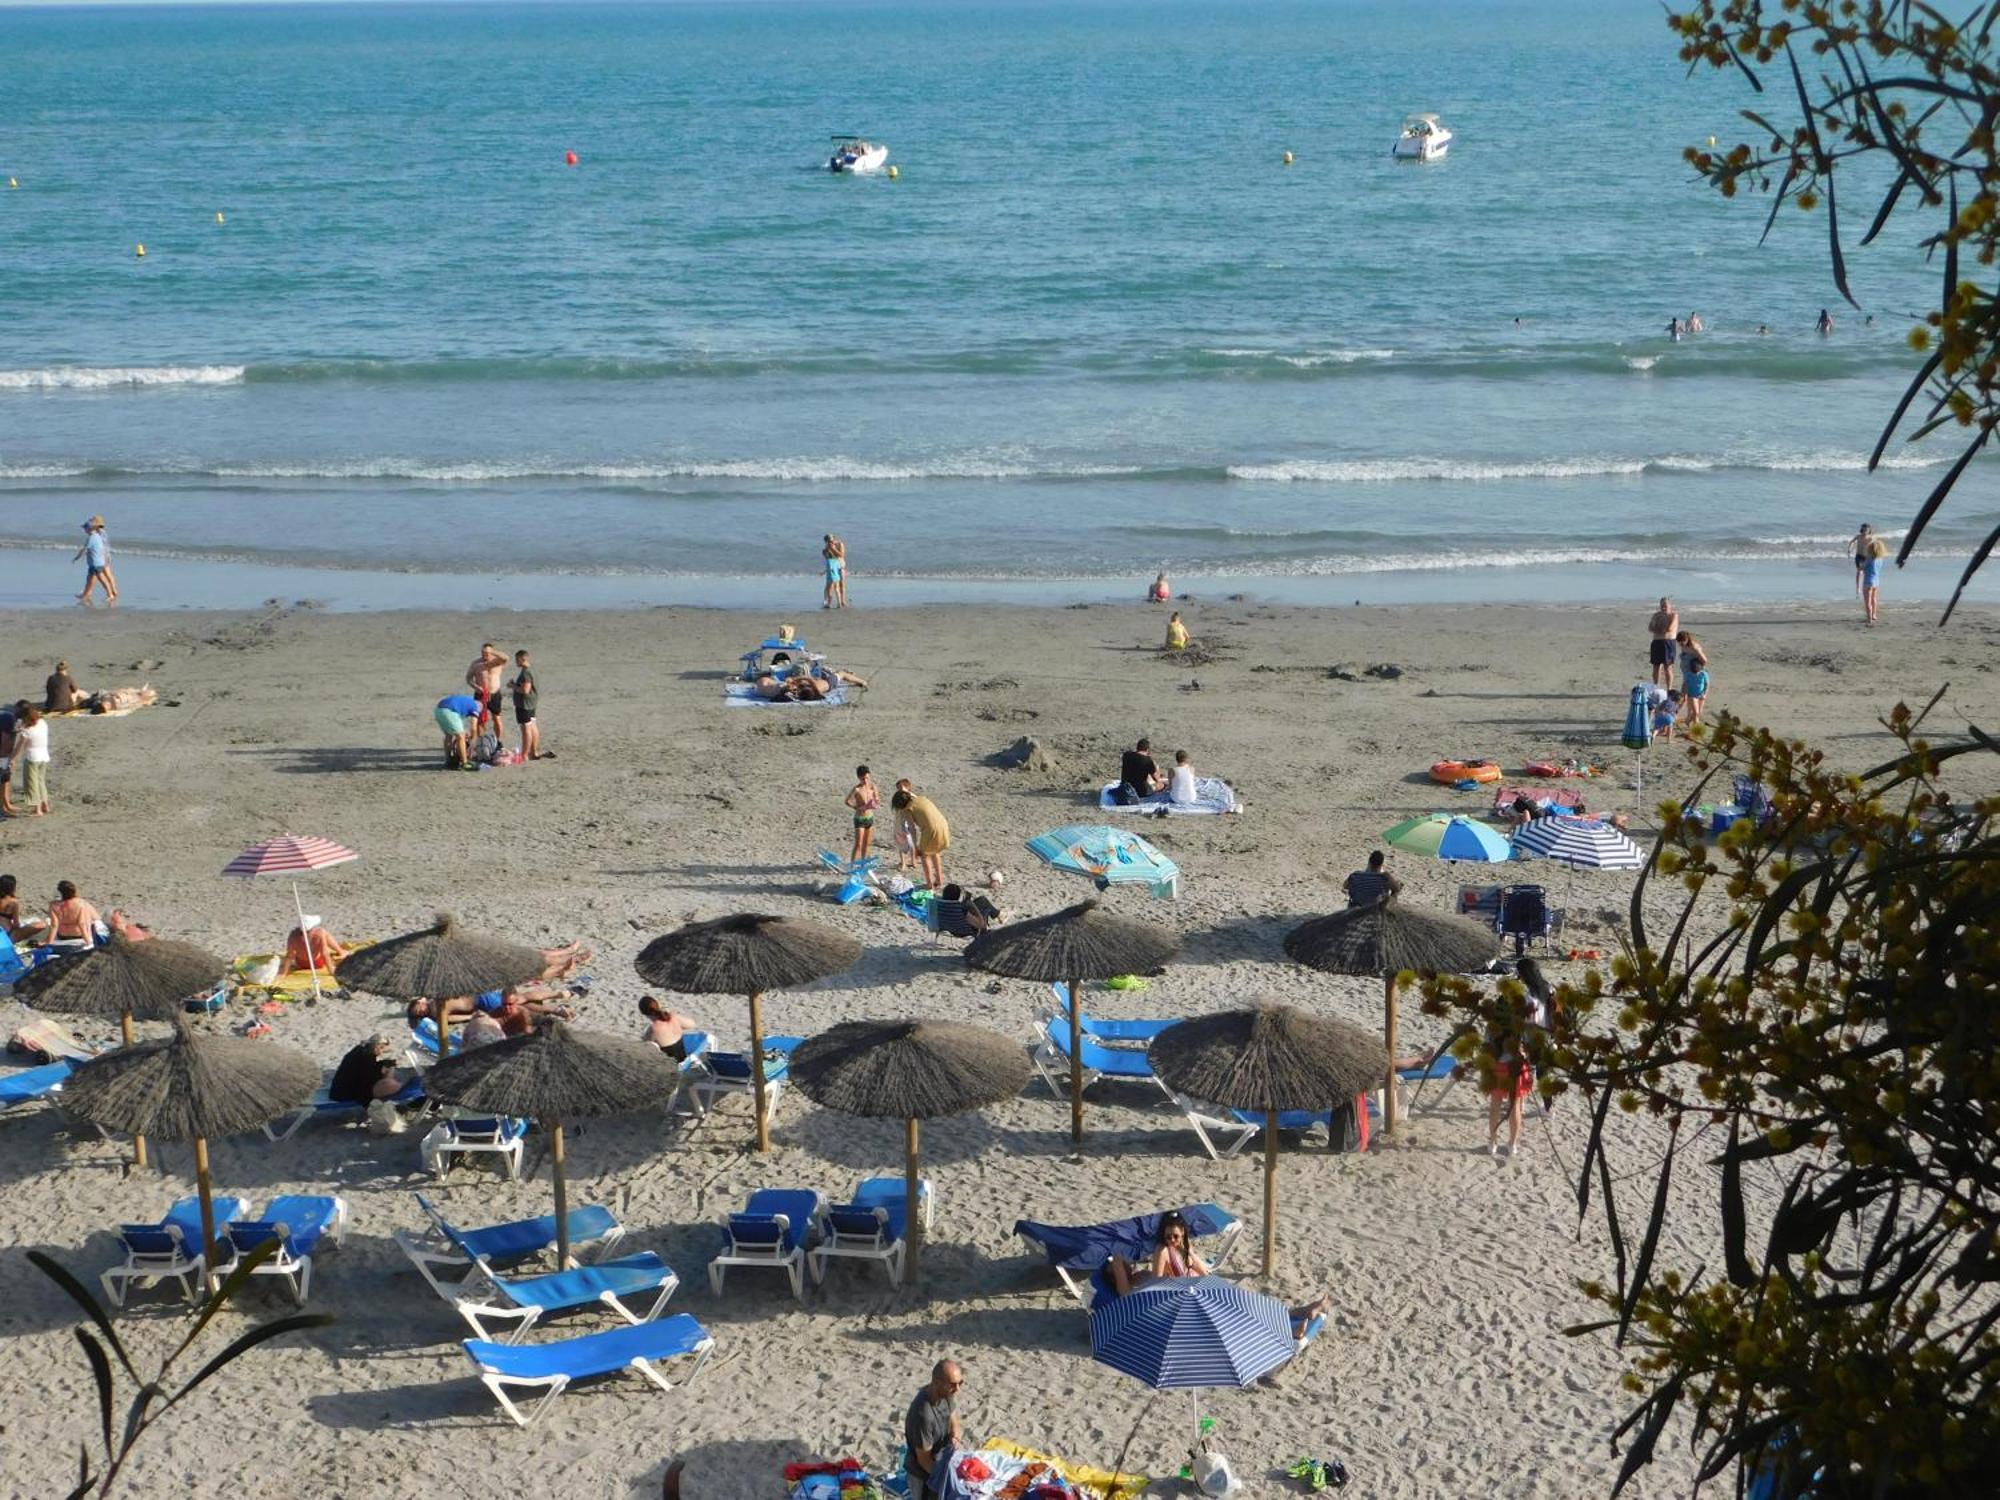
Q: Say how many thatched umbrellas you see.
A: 9